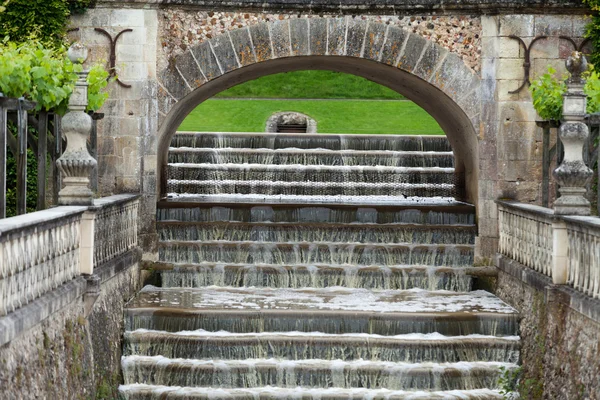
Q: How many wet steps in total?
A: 12